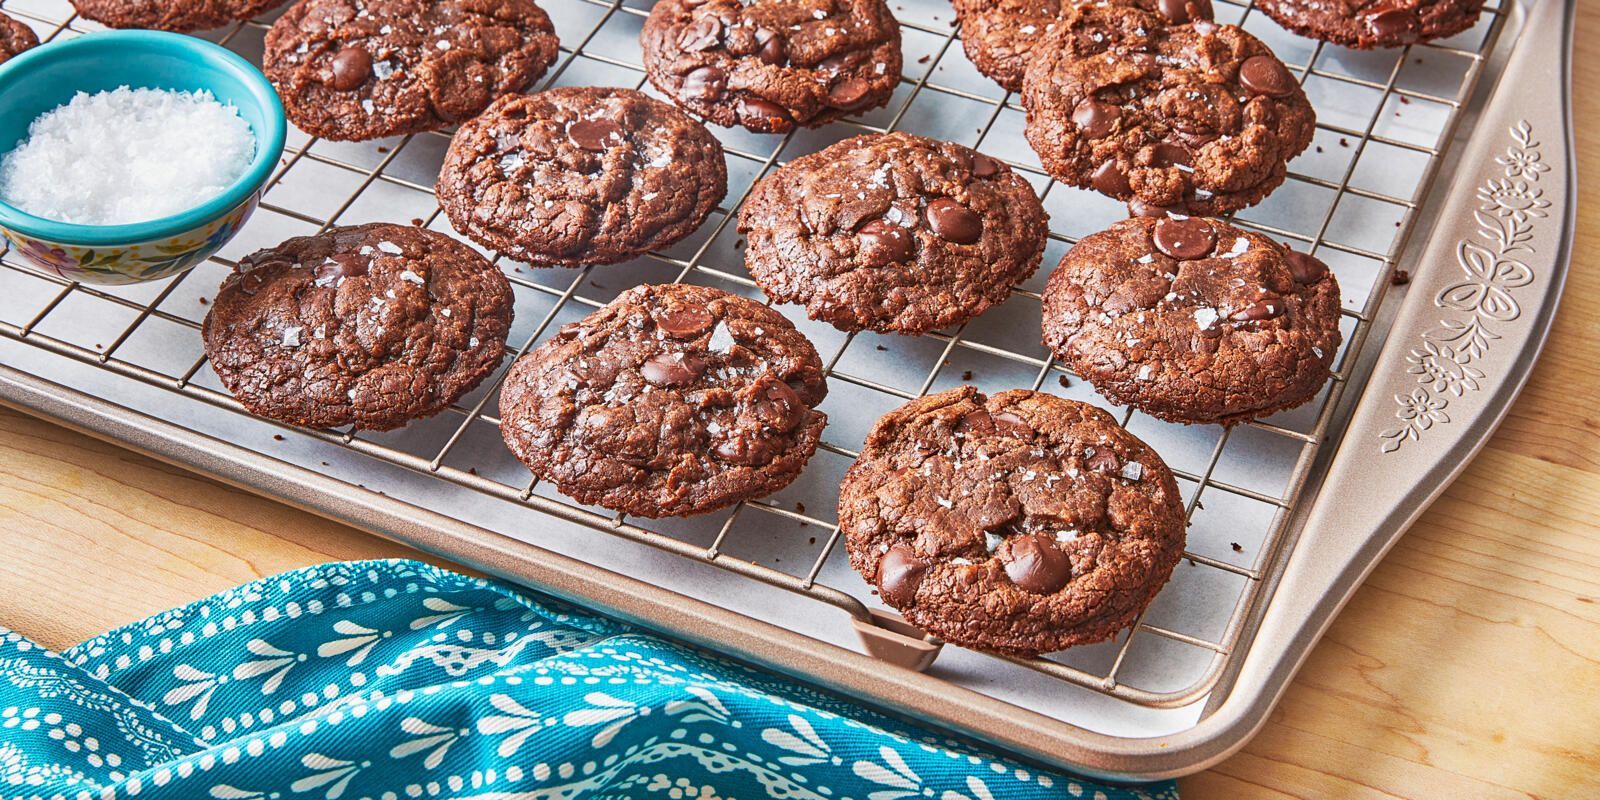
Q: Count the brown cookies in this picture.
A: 13